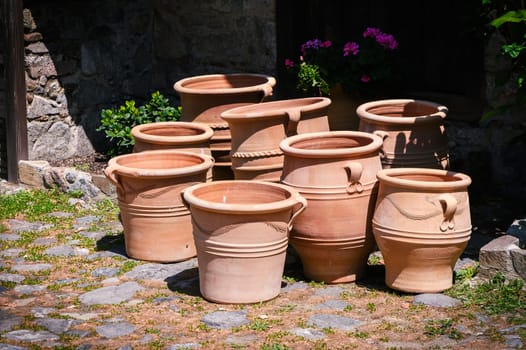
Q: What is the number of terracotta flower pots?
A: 8